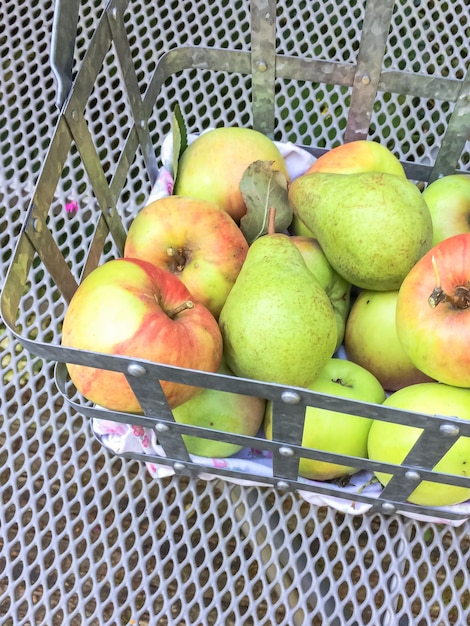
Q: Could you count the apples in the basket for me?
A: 11